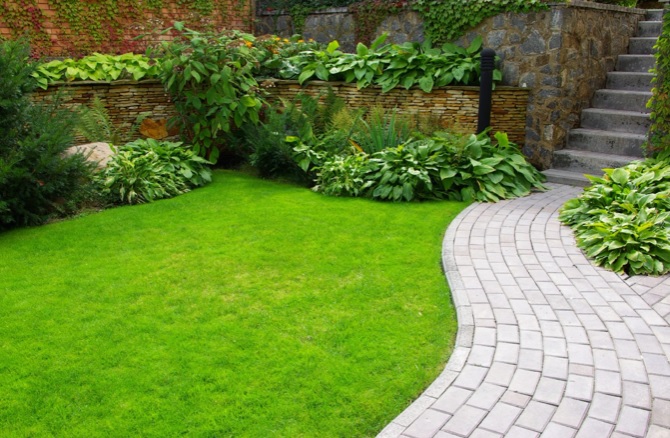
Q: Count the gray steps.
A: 10